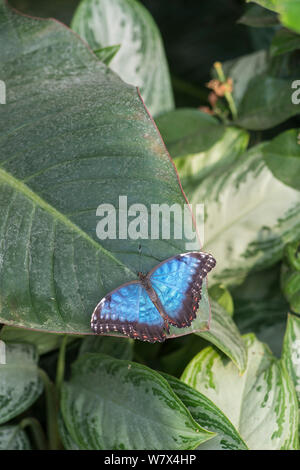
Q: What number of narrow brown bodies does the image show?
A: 1